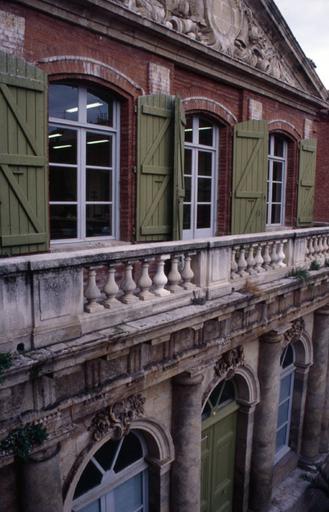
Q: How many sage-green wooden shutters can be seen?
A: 5